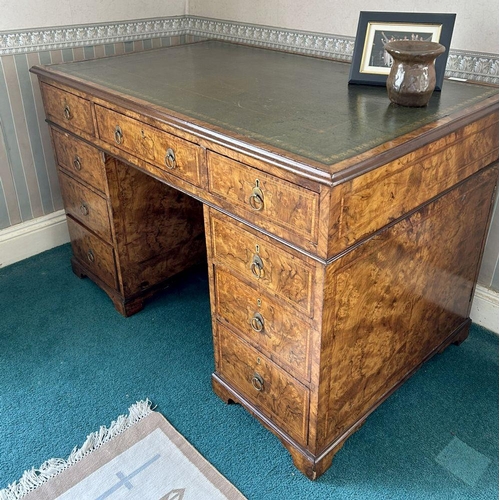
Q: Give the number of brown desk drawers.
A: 9